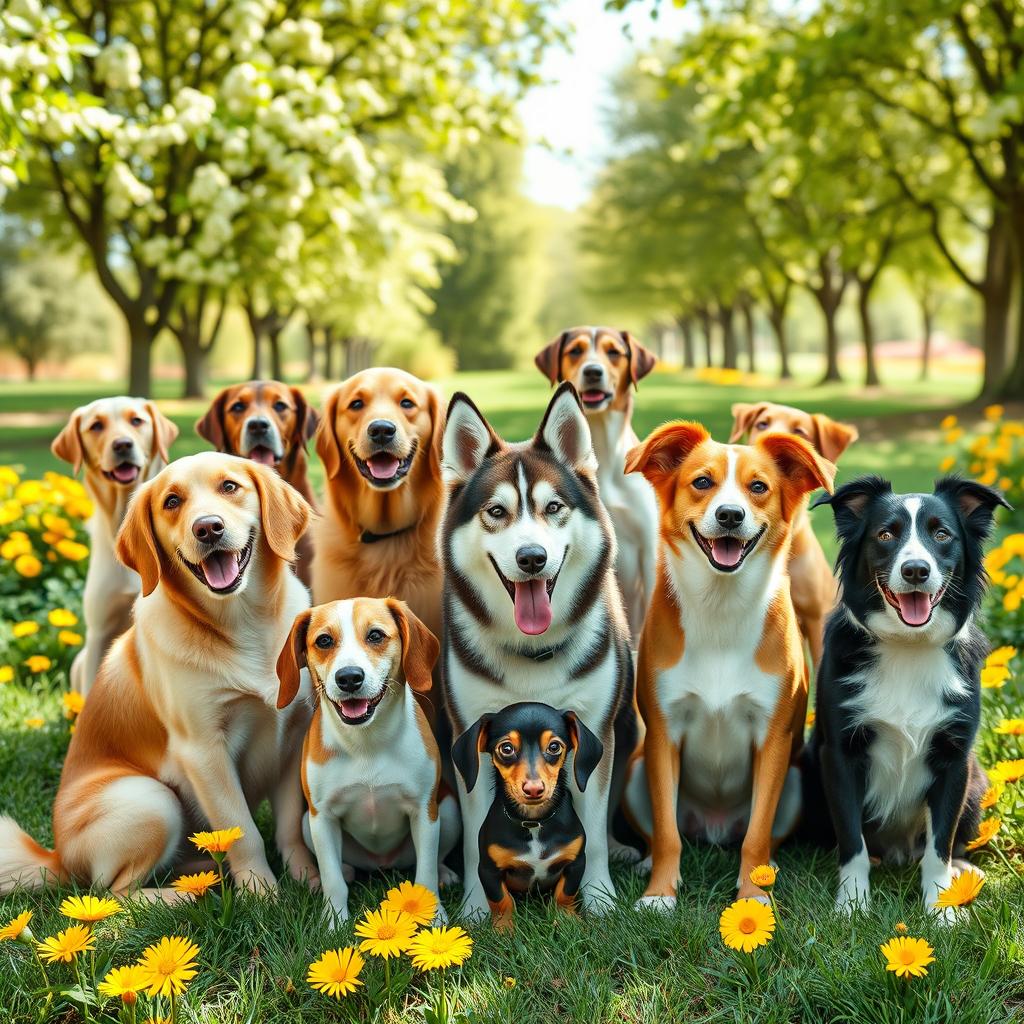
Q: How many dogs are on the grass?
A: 11